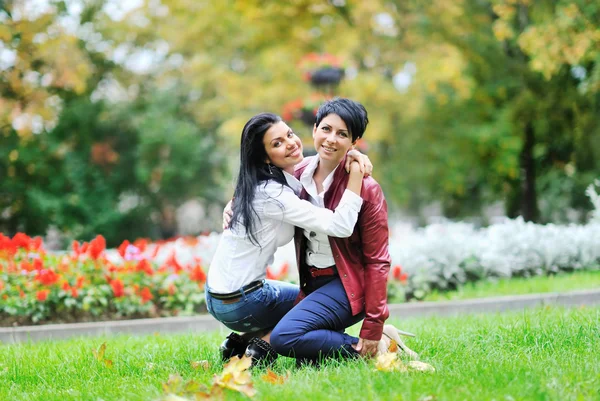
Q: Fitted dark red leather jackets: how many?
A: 1